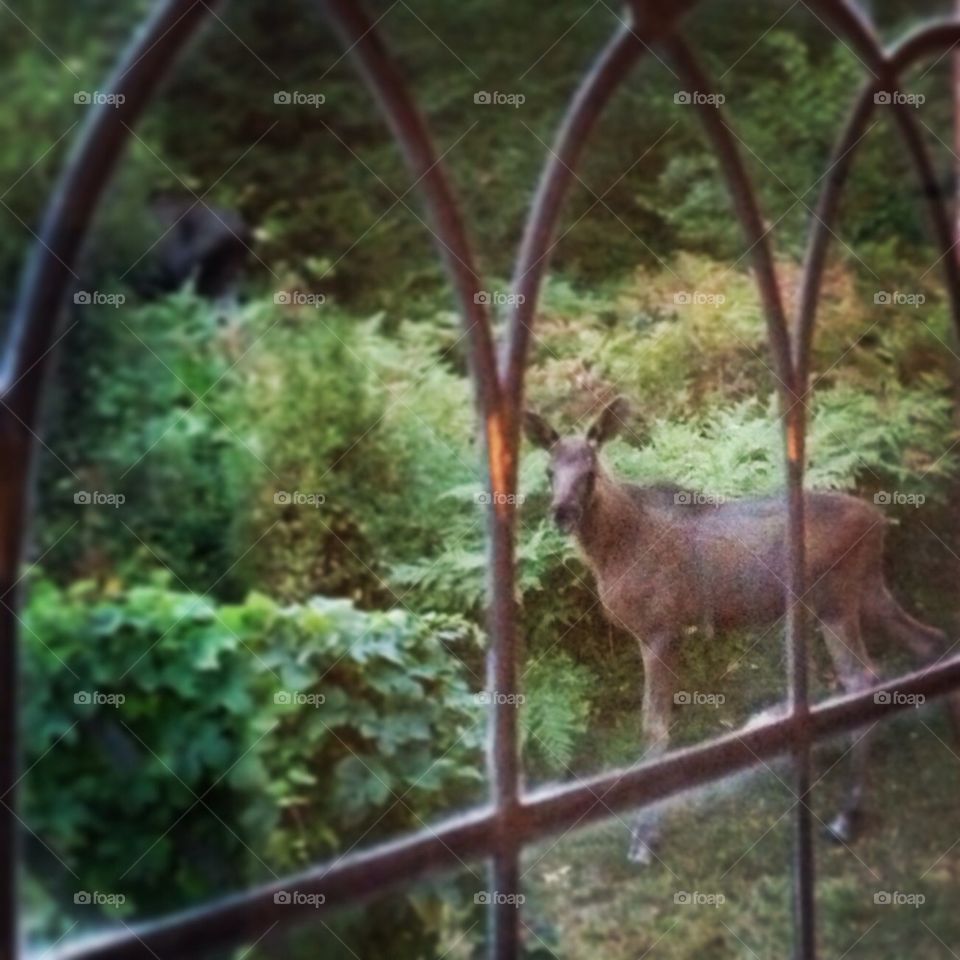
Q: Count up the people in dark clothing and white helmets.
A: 0